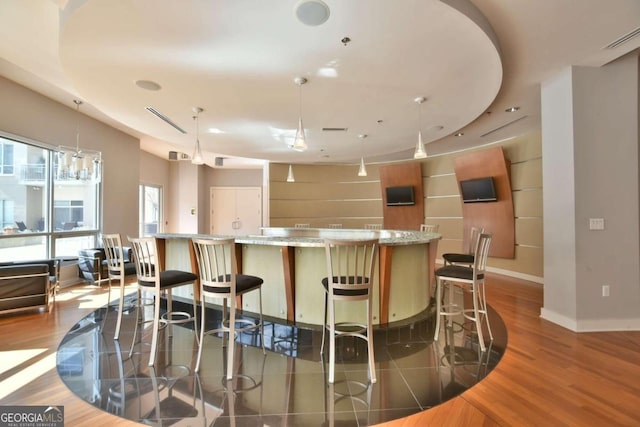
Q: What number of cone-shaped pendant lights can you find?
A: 5